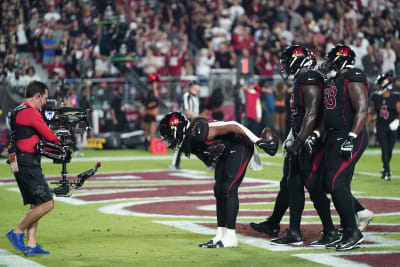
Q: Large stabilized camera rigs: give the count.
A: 1